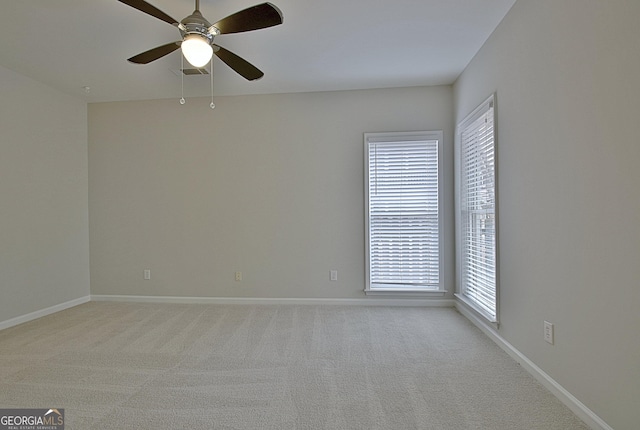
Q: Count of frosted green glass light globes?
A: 0